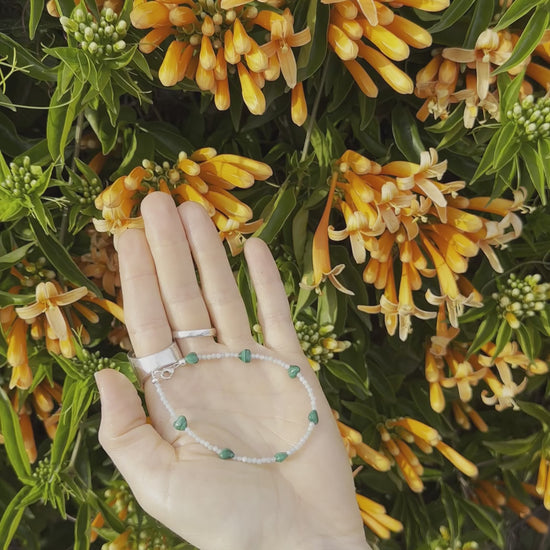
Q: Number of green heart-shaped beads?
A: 7